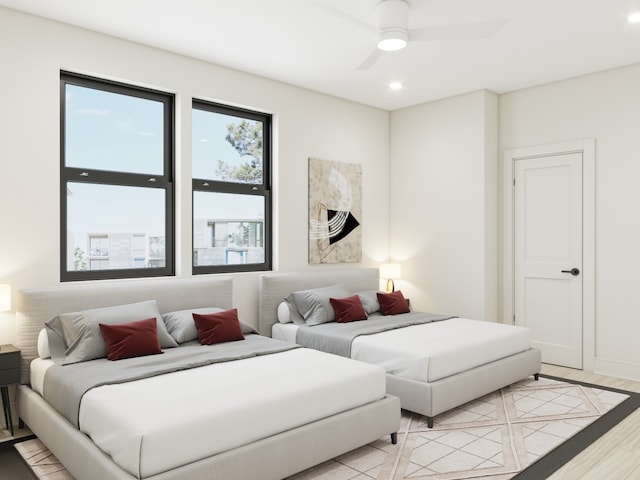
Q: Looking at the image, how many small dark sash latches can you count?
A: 4